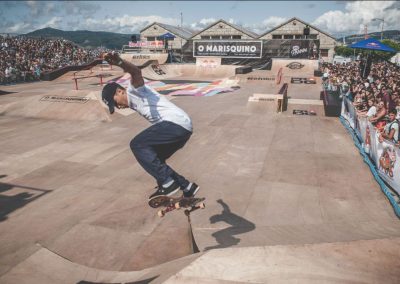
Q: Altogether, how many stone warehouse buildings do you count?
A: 3